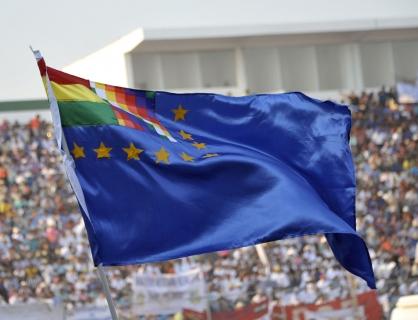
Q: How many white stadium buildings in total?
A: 1